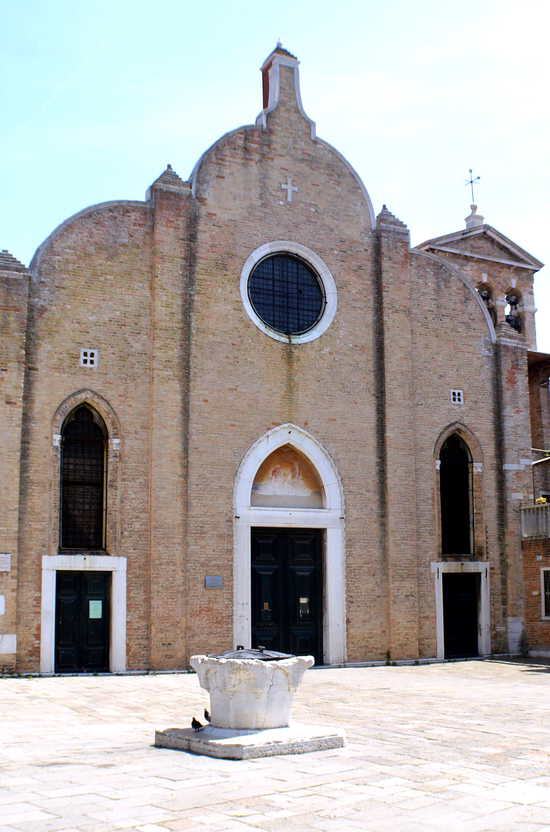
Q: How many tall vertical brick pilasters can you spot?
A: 4